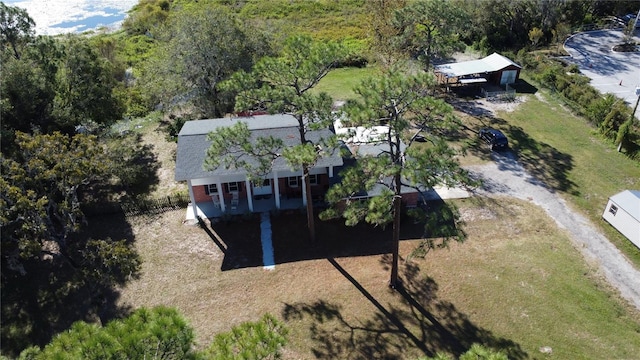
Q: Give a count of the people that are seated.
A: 0